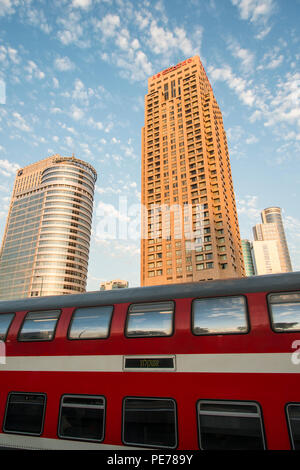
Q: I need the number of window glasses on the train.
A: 11